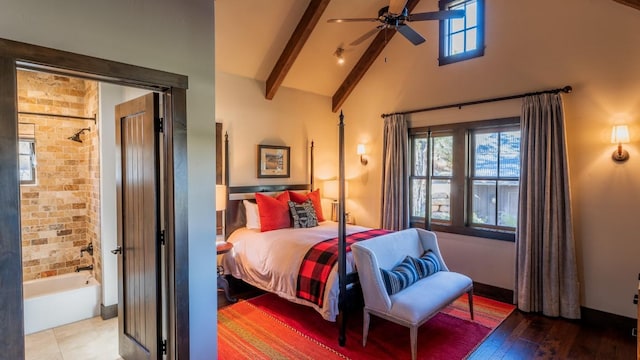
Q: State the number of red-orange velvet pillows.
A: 2